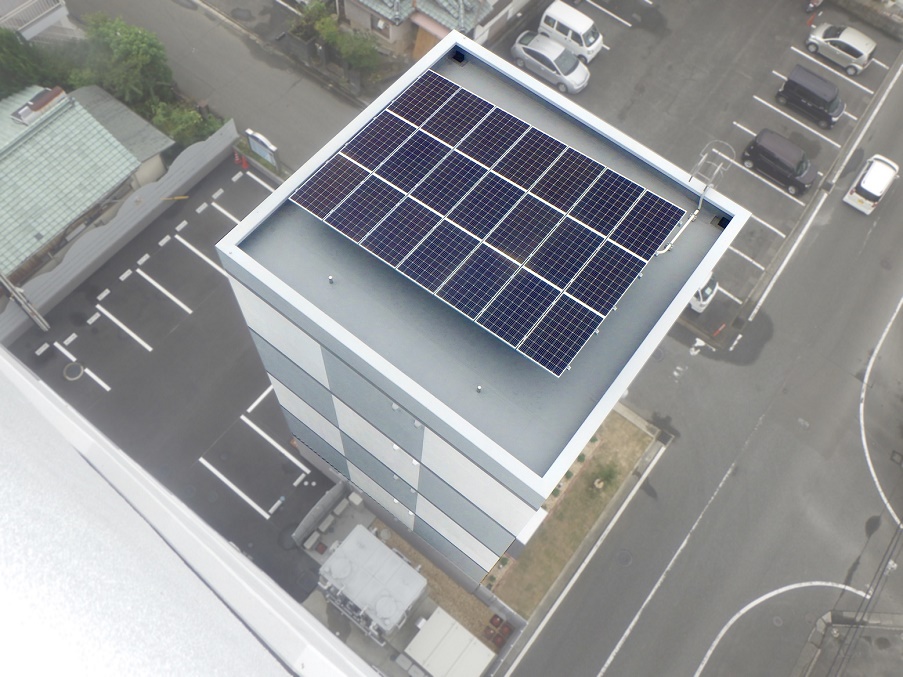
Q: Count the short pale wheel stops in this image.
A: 13